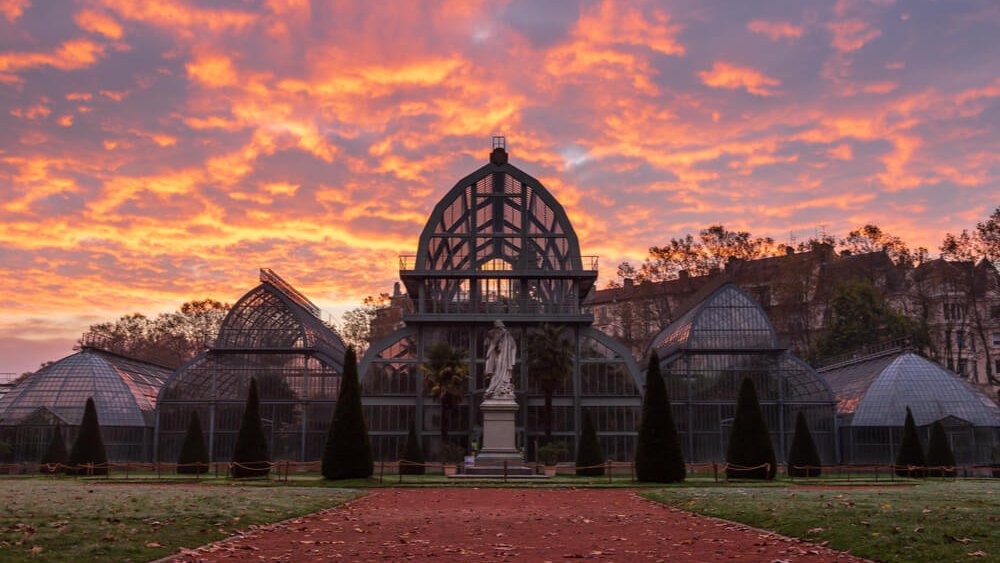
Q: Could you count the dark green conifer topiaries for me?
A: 12